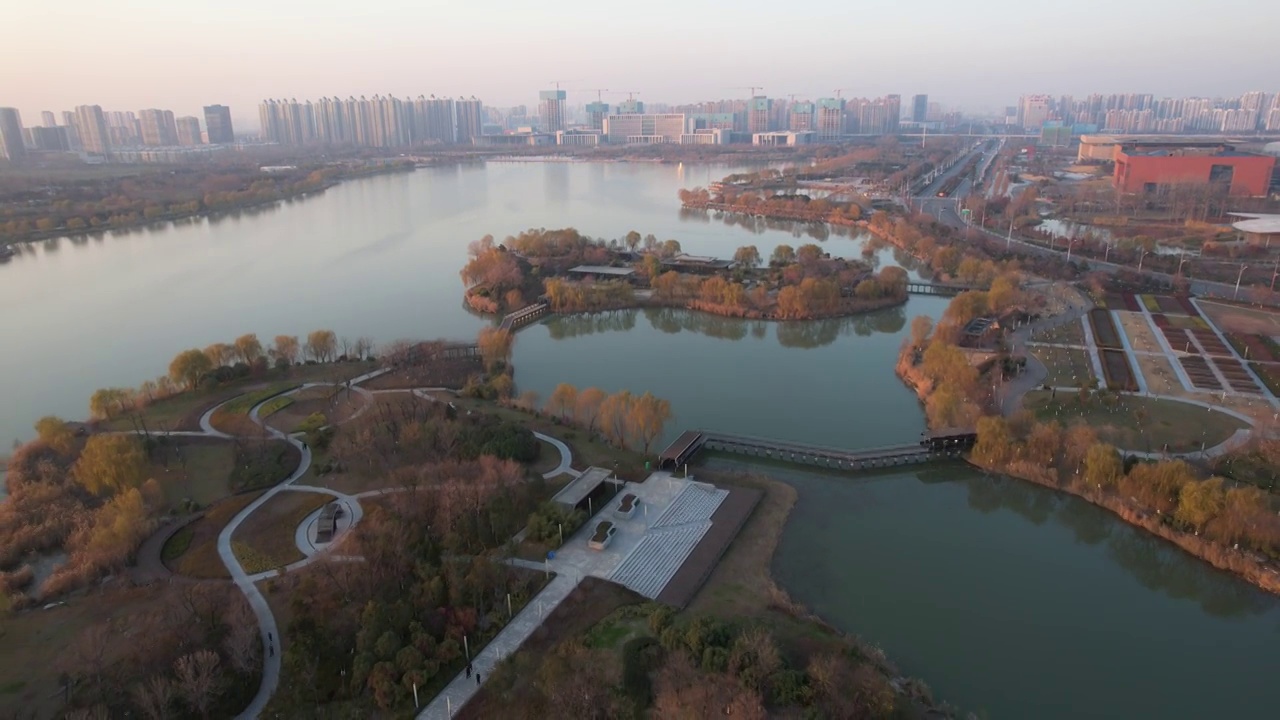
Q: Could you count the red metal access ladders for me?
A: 0